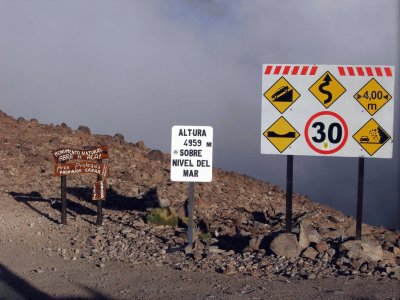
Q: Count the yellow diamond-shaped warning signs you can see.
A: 5